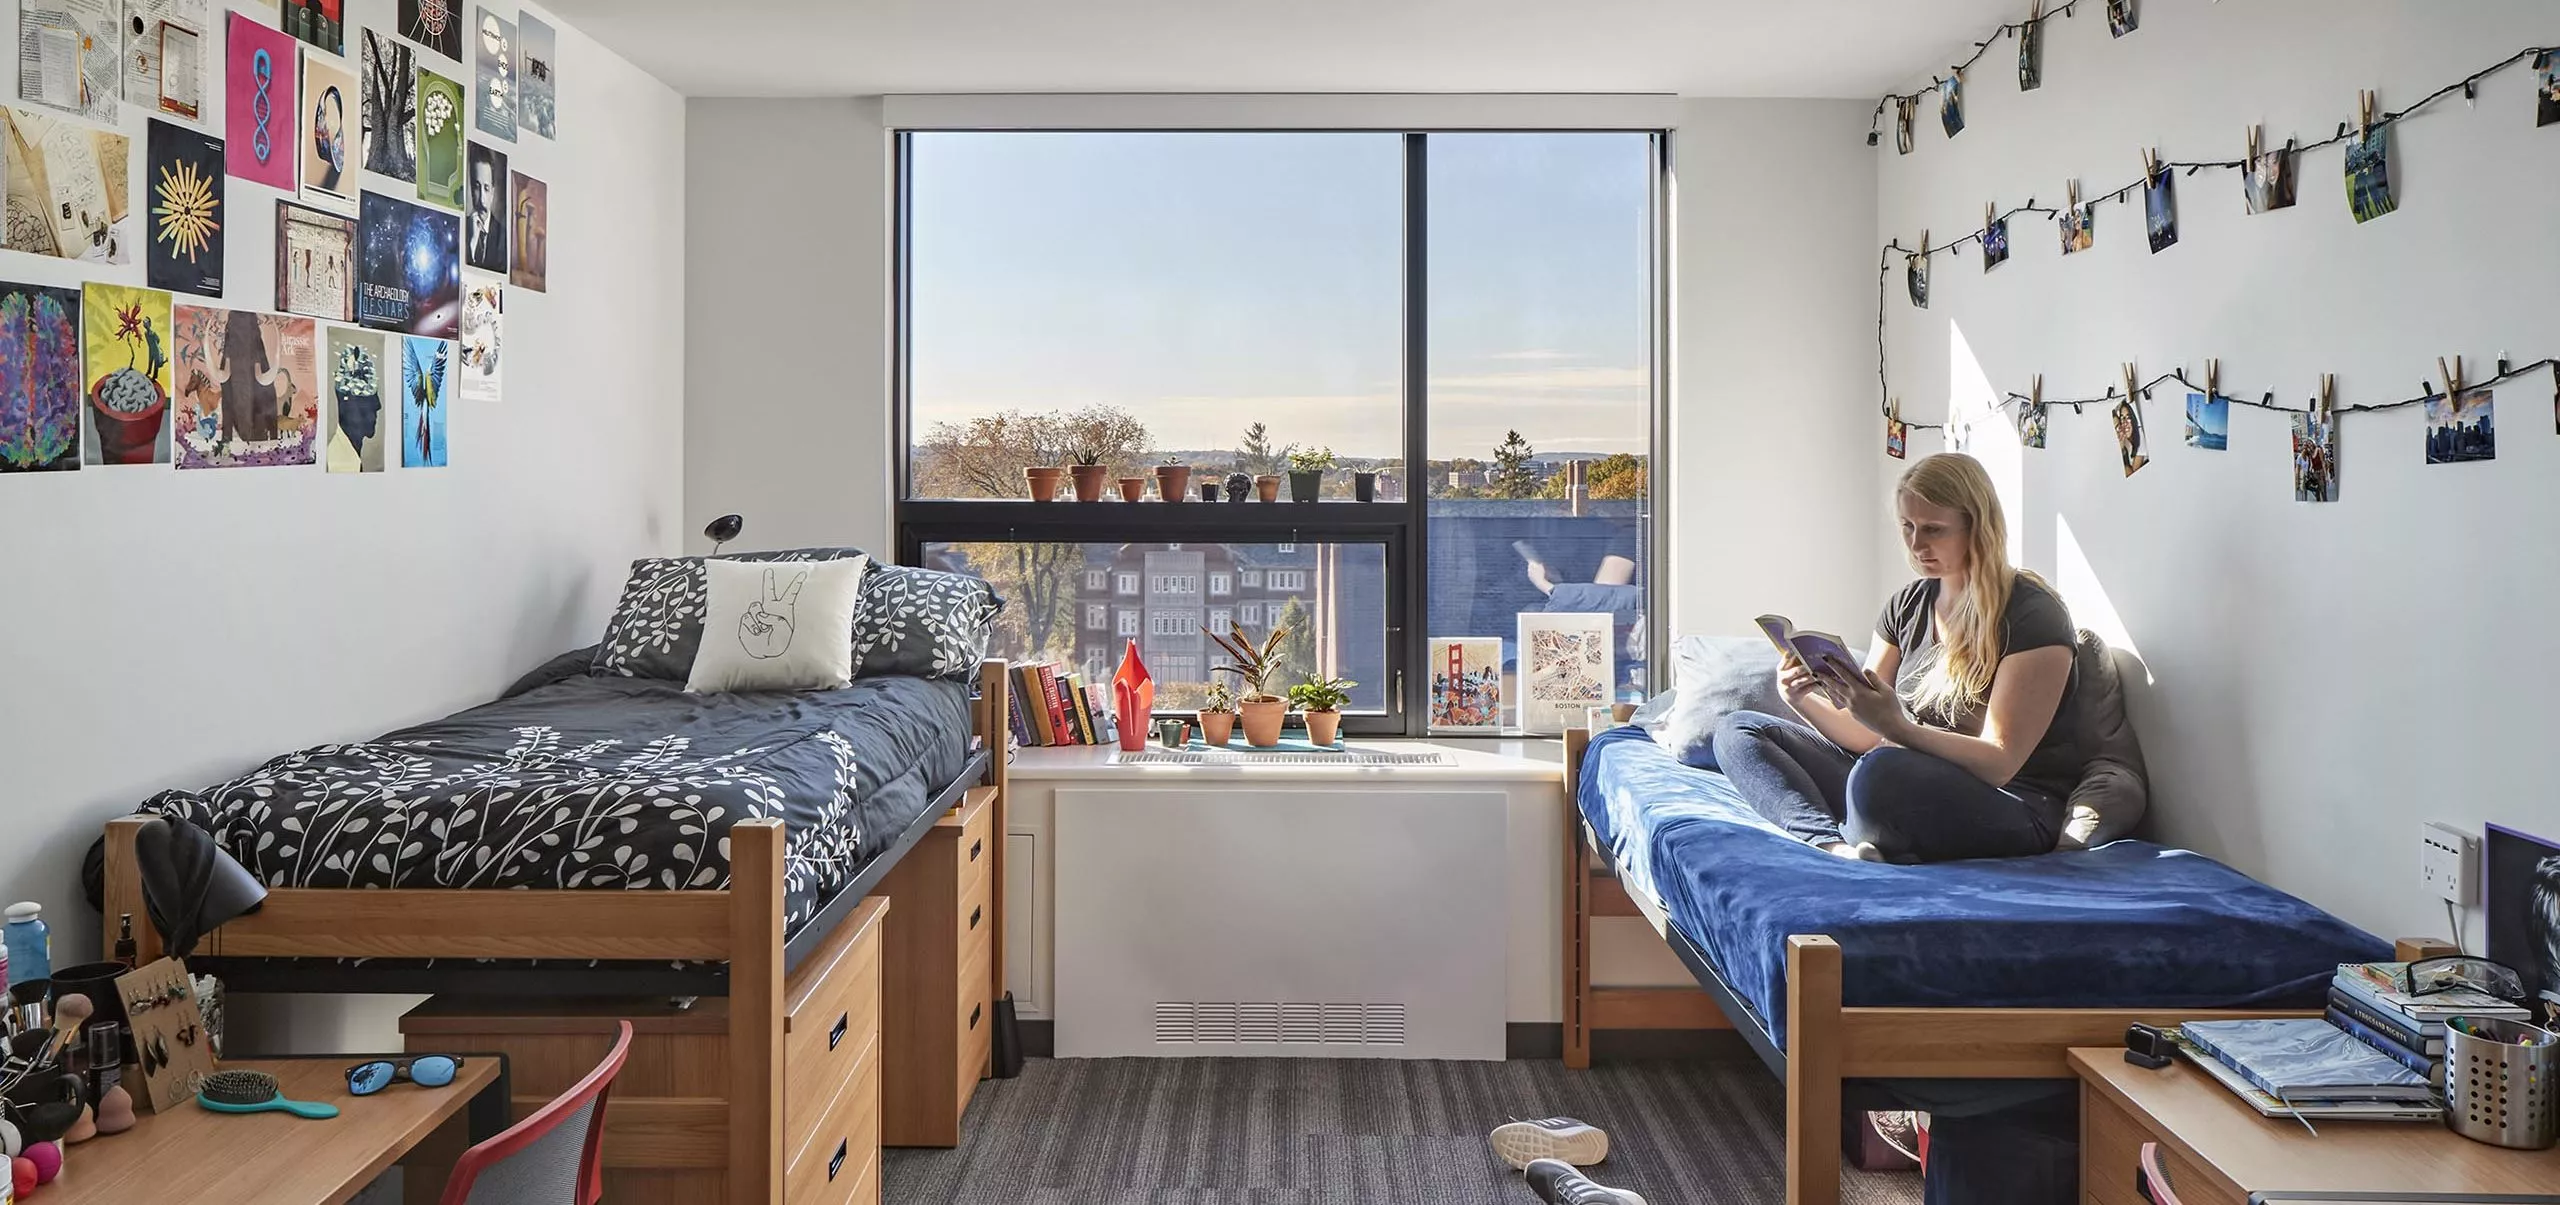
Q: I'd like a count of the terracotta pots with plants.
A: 6